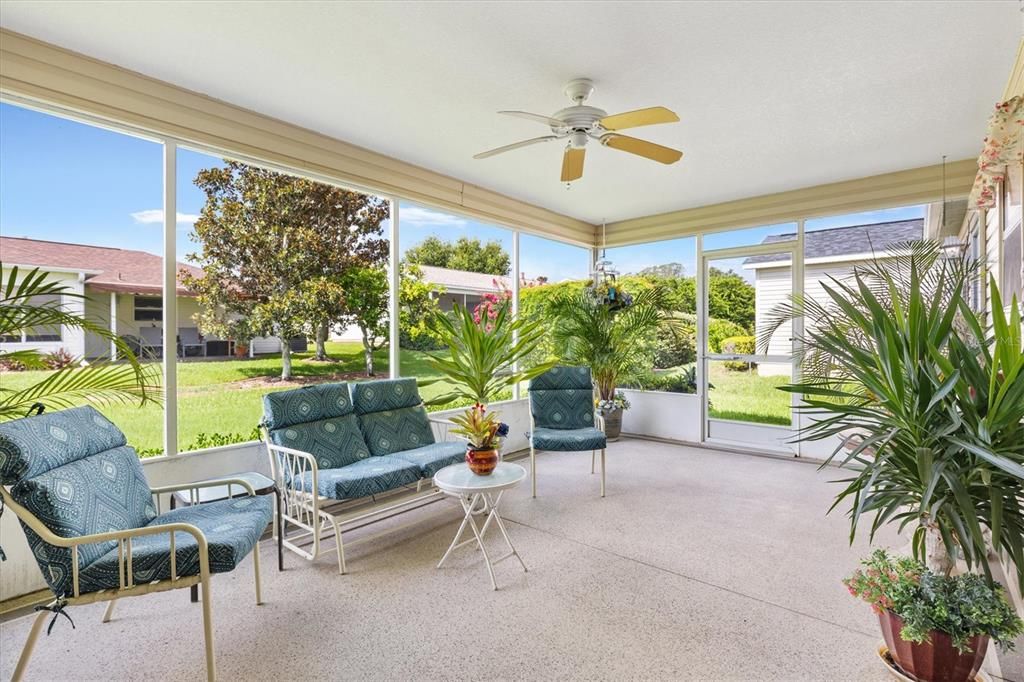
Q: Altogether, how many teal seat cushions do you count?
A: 4